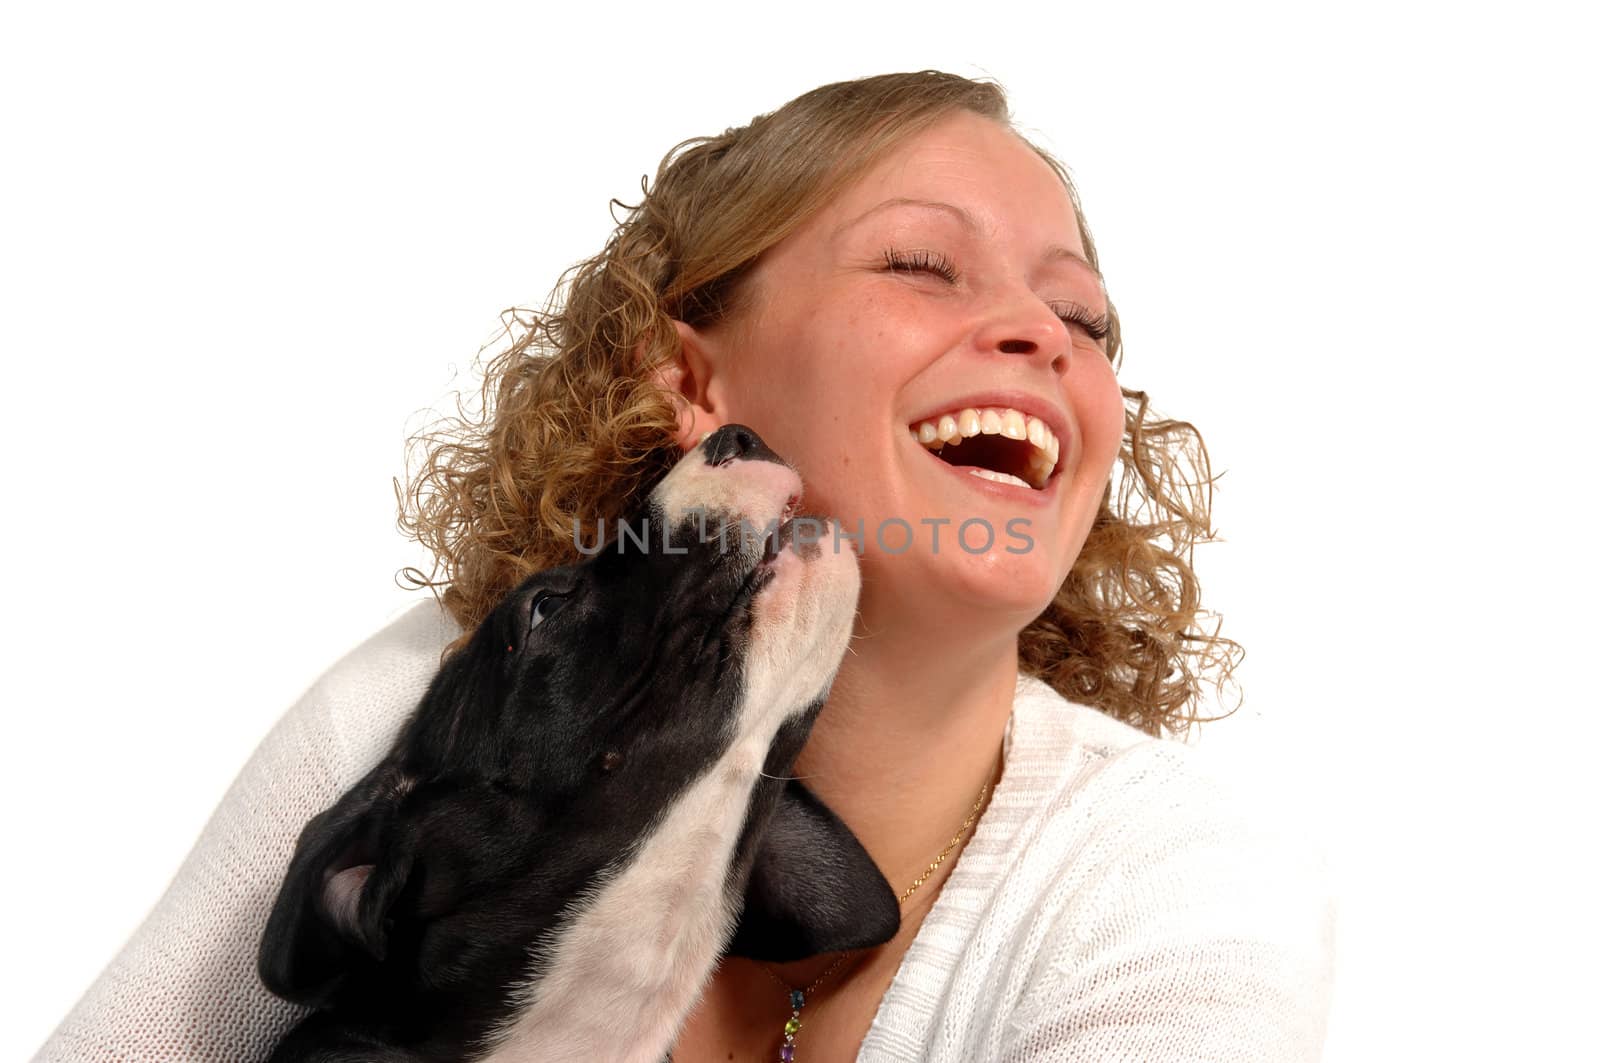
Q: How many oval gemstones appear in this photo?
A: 3